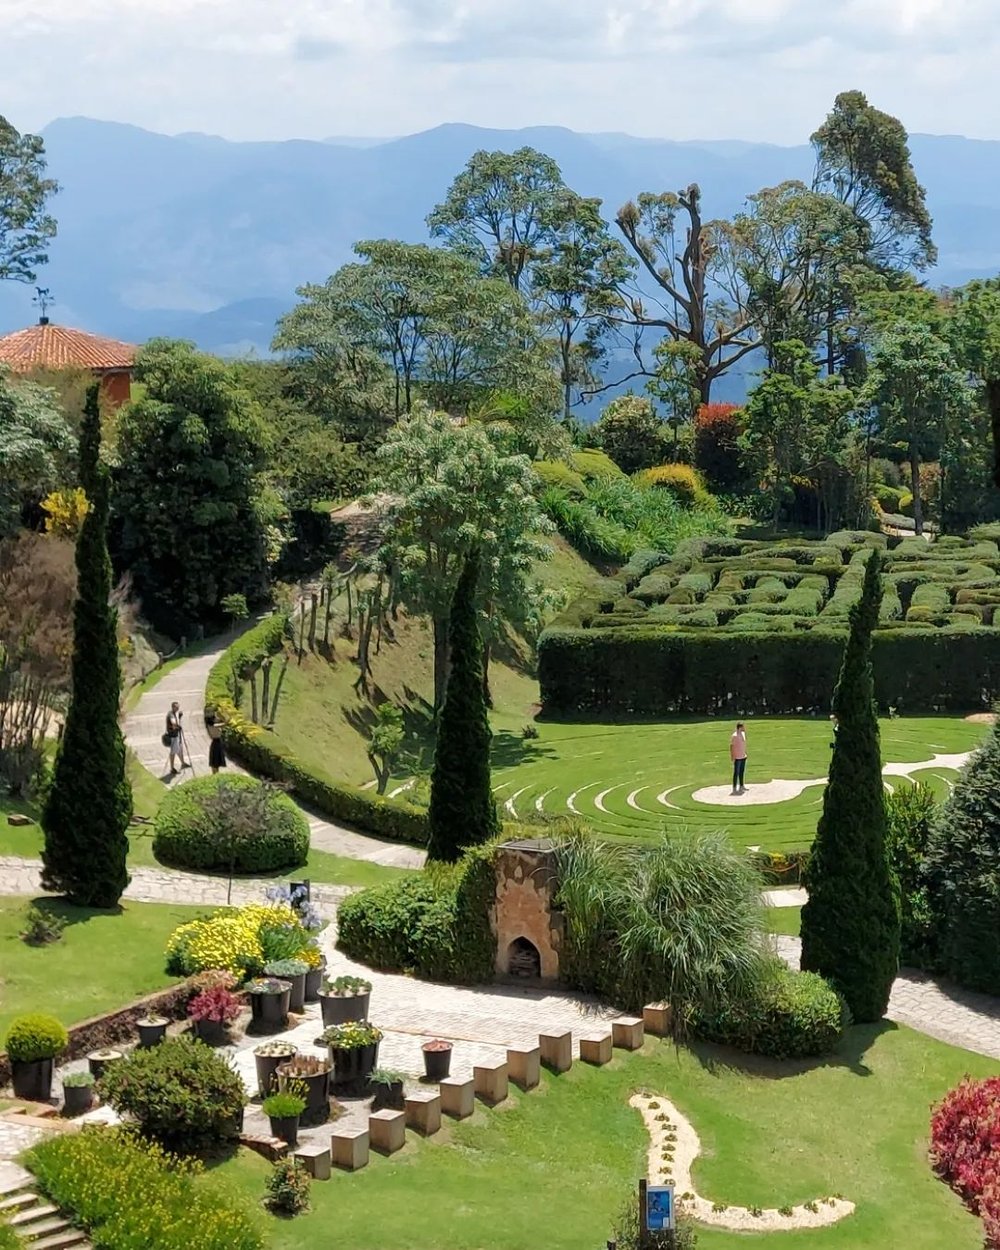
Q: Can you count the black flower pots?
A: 15